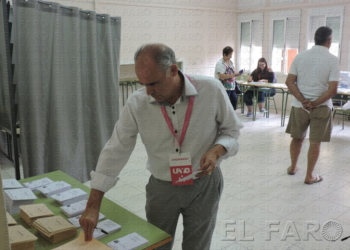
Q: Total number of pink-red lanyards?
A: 1